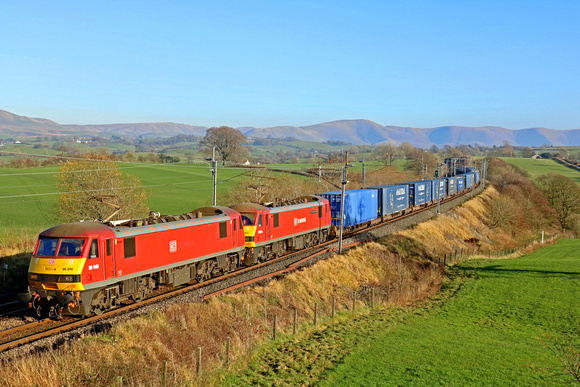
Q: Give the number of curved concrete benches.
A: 0